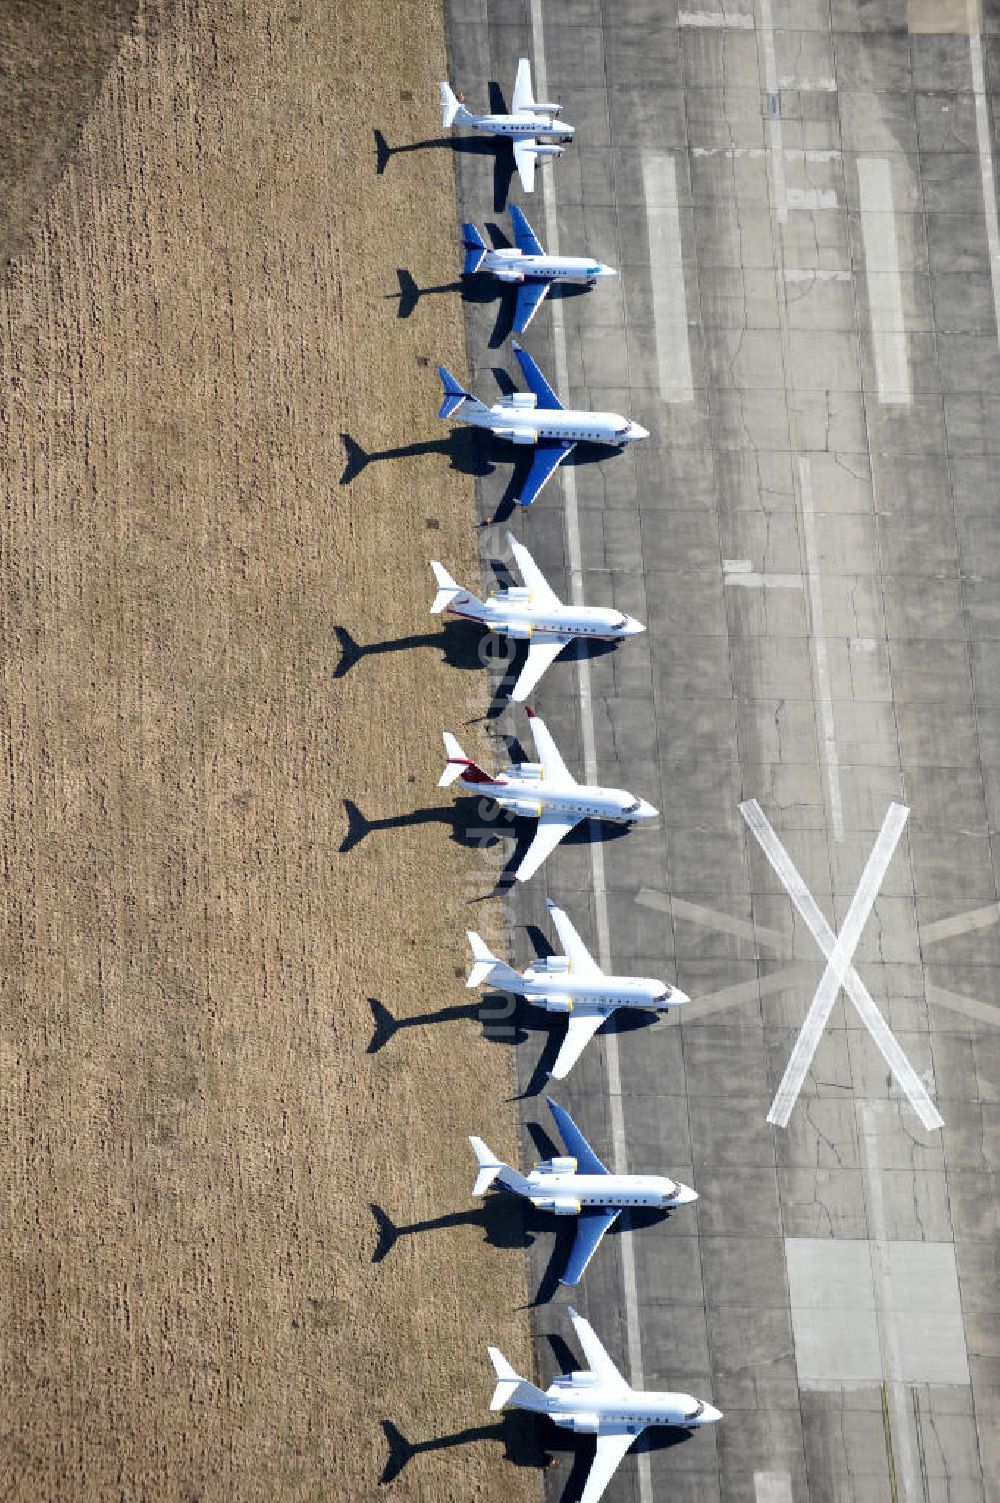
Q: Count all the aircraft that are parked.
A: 8